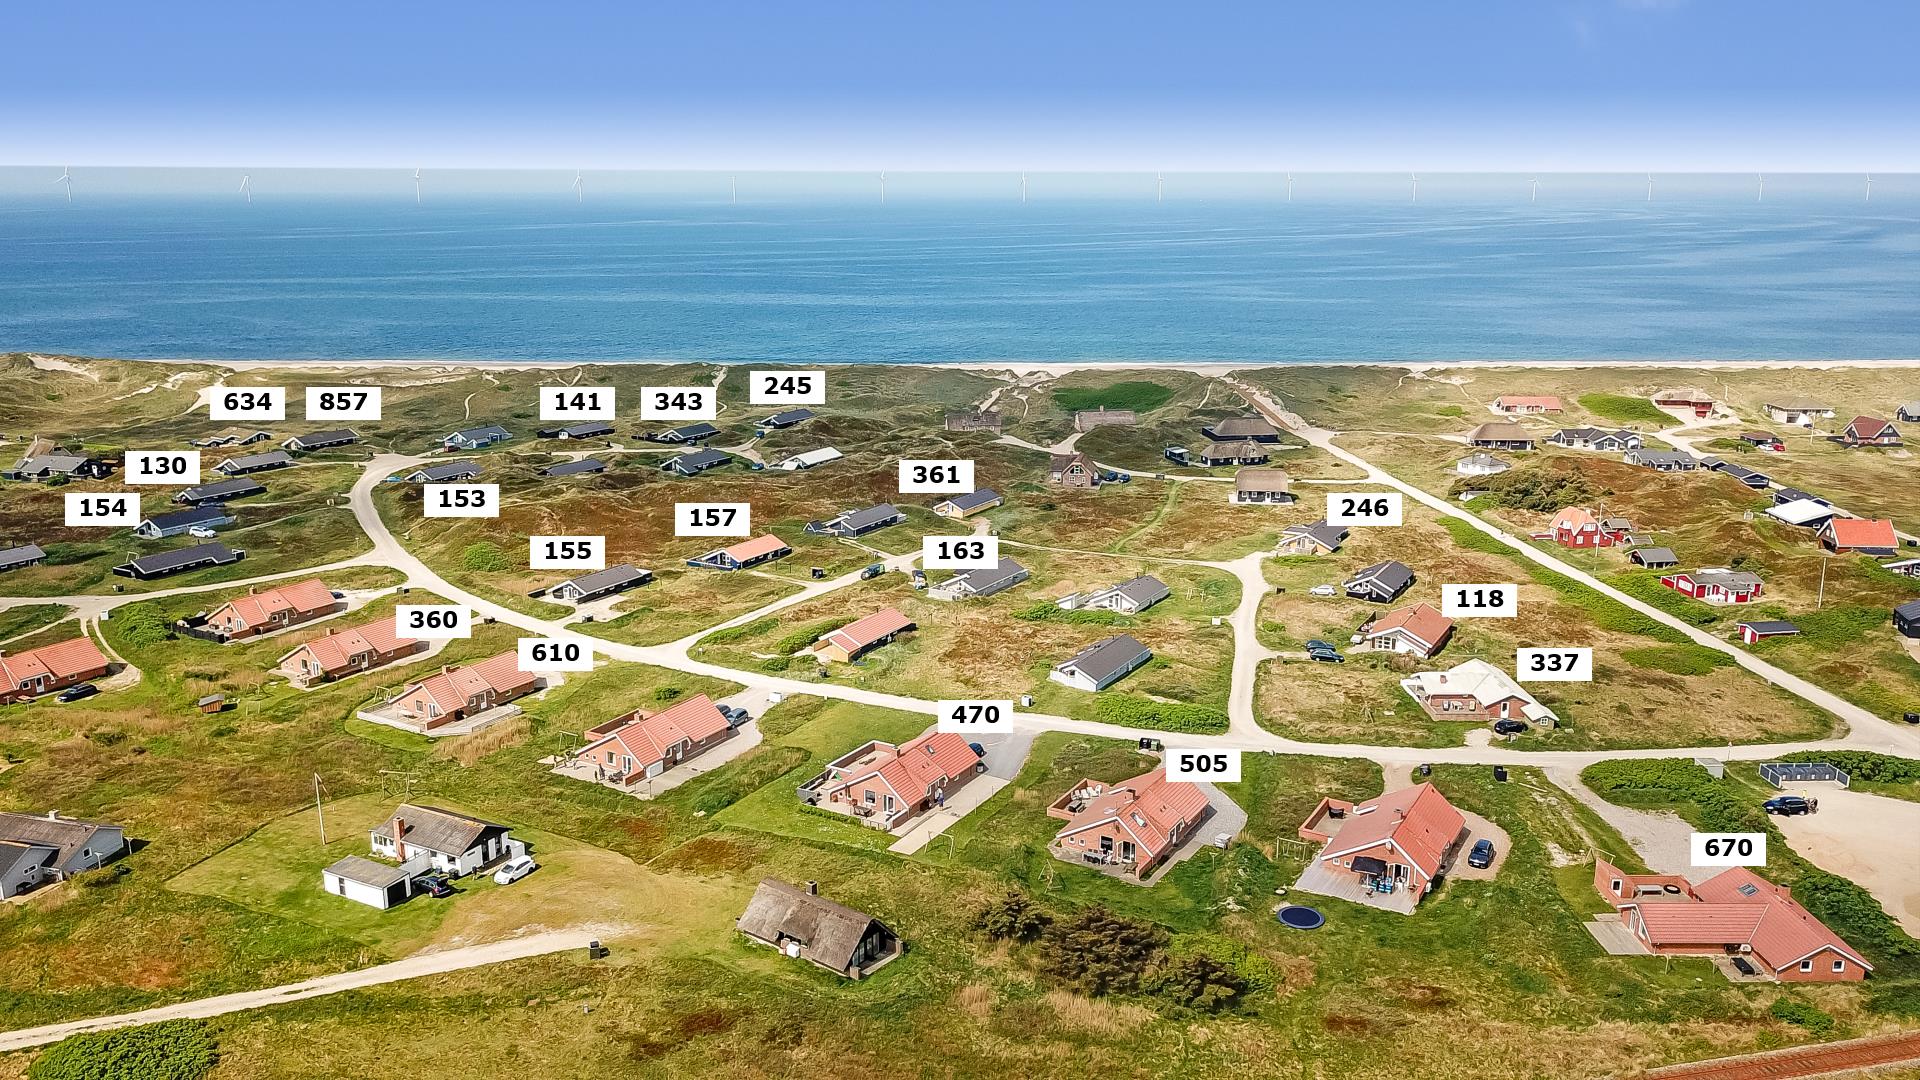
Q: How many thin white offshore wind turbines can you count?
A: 14